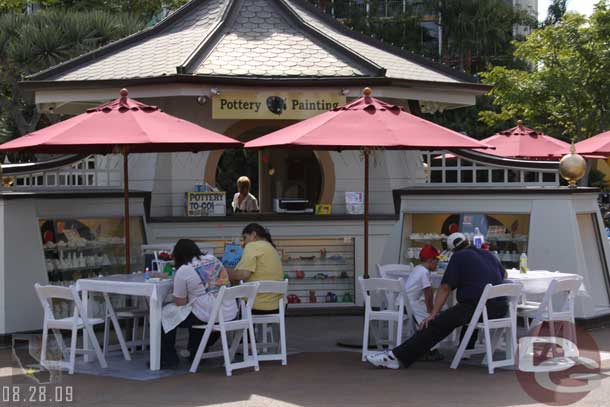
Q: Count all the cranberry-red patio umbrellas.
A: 4